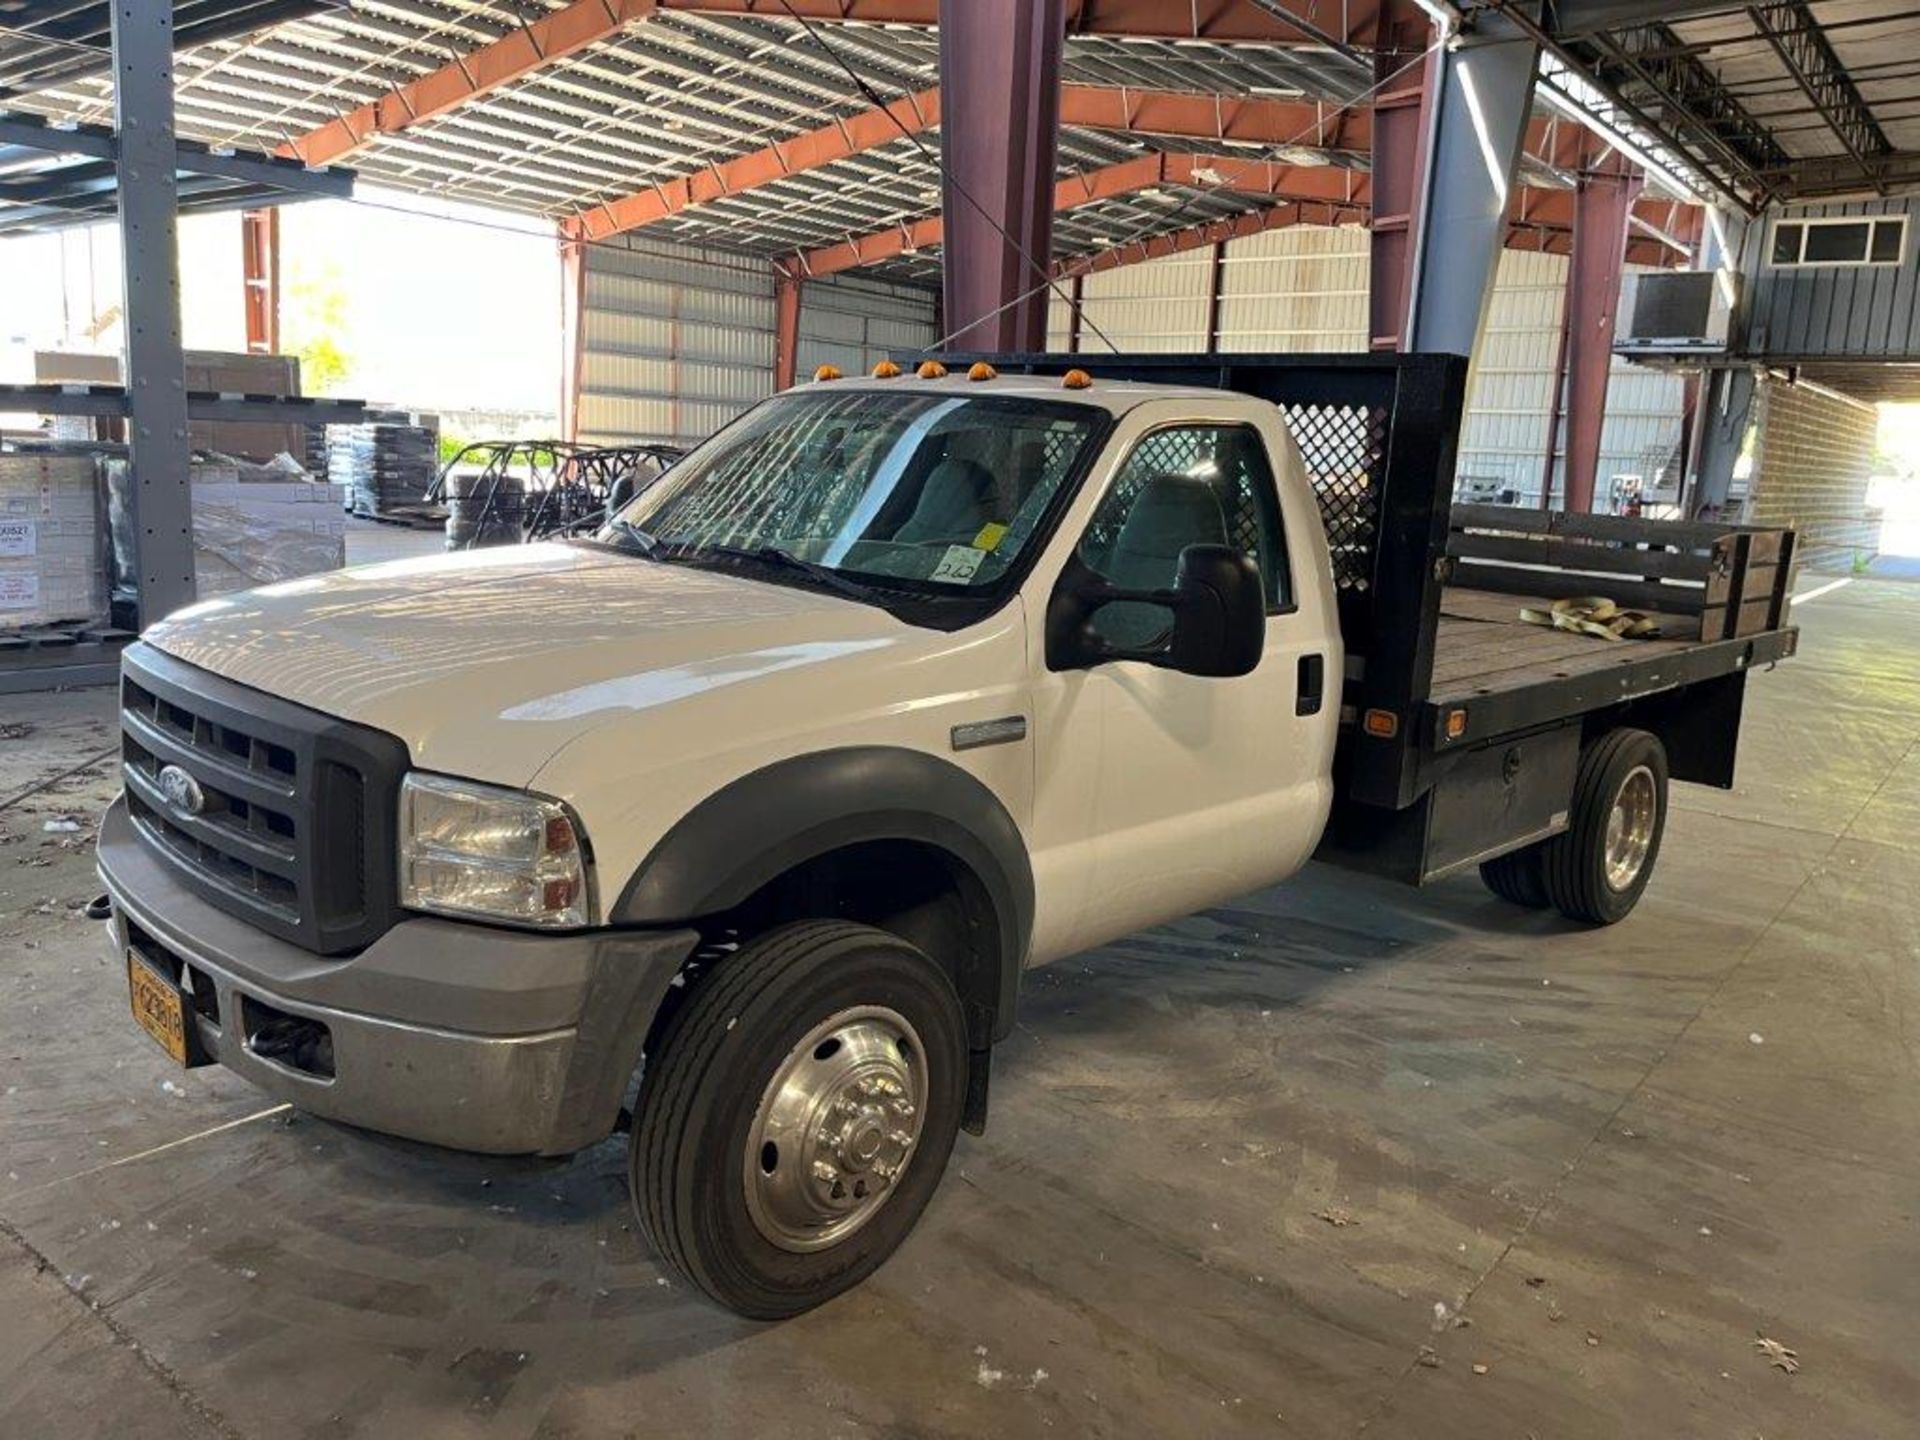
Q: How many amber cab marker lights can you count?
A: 5